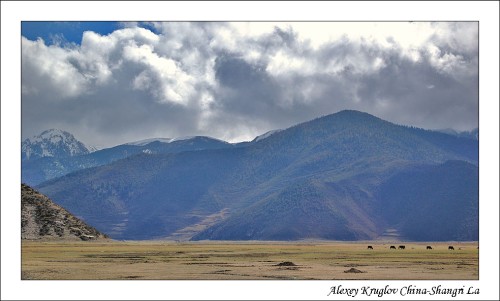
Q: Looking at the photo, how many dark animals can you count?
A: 5